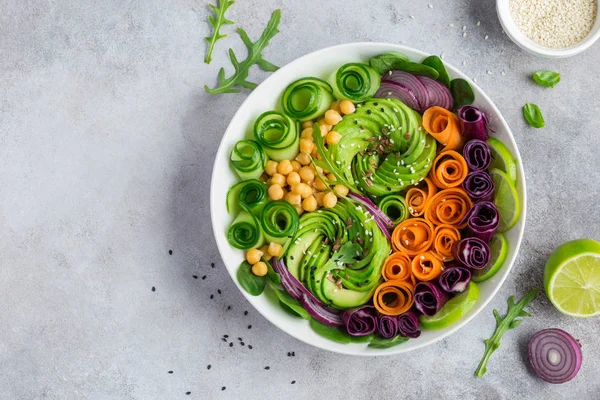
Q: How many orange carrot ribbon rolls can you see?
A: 9